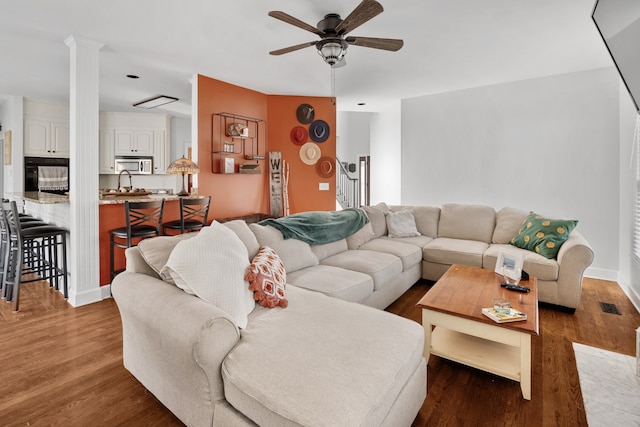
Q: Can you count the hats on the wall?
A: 5